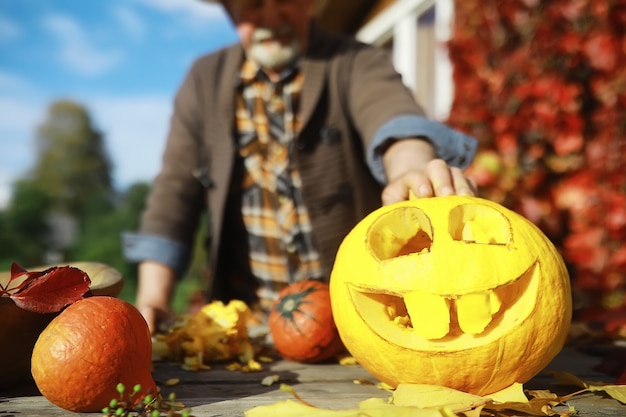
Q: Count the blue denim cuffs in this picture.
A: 2